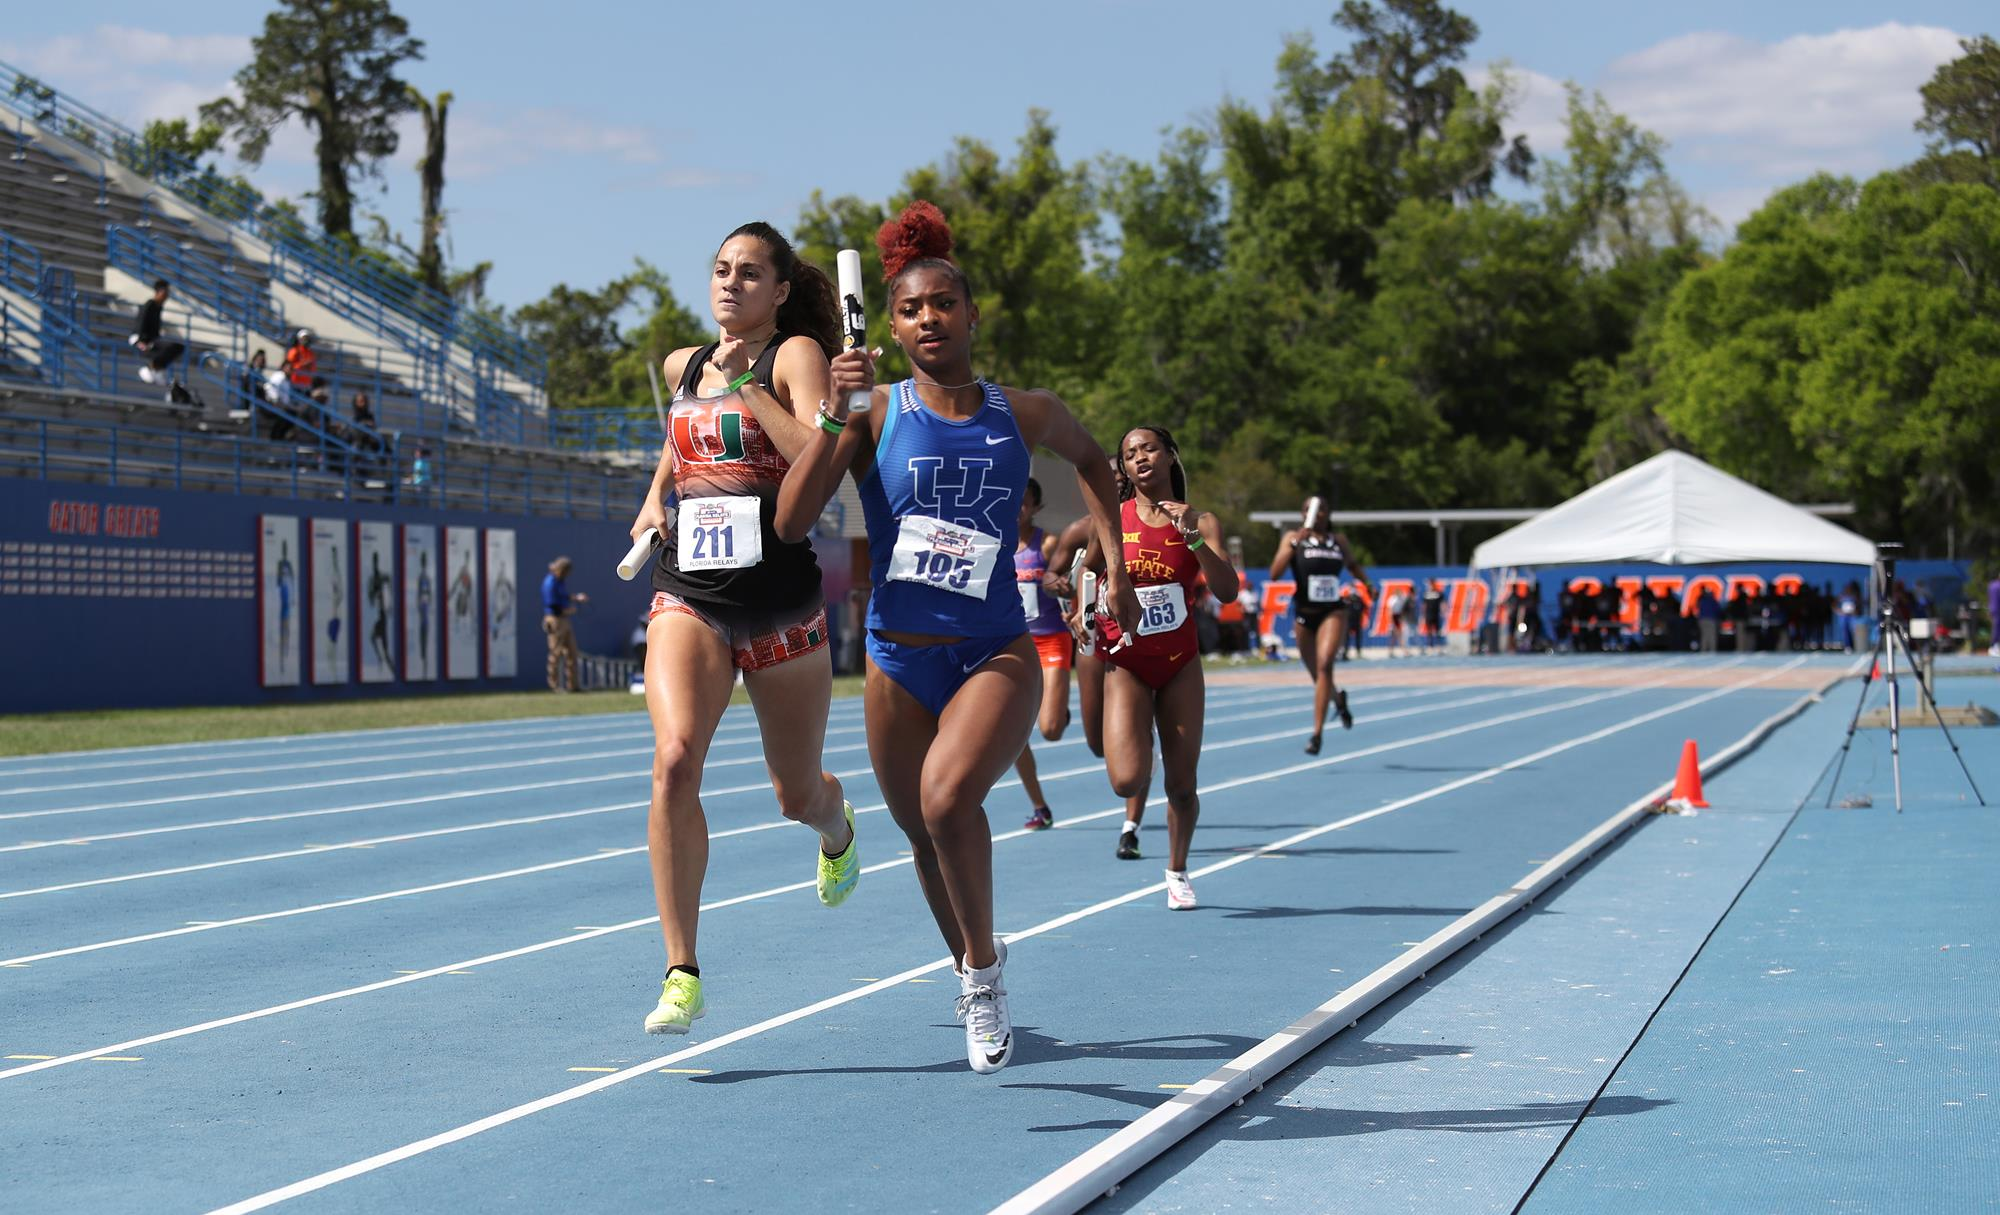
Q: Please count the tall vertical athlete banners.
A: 6